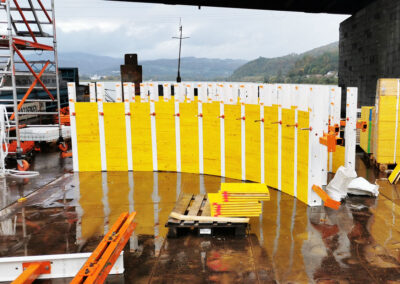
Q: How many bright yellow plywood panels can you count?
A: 11